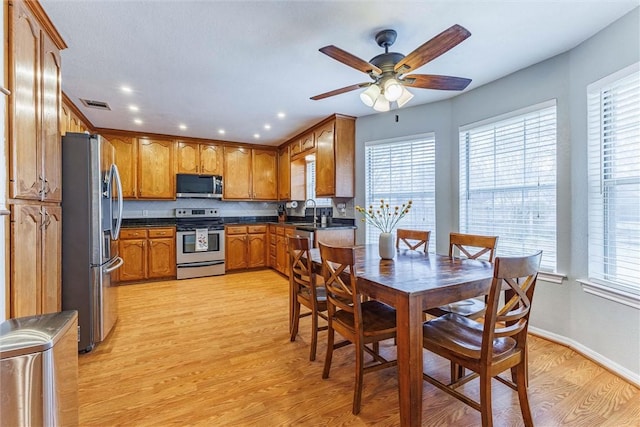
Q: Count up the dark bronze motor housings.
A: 1